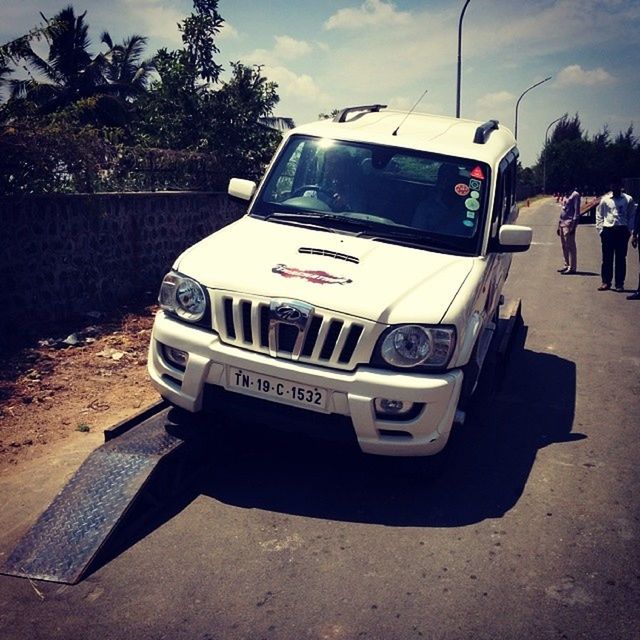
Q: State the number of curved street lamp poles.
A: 3